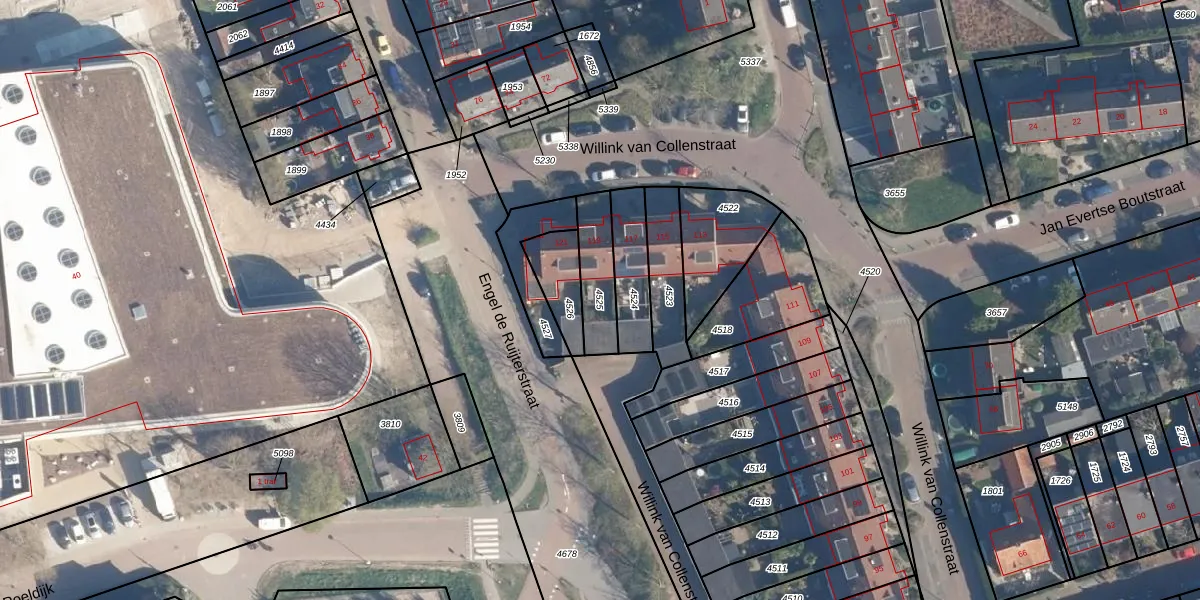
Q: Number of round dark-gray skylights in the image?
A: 11